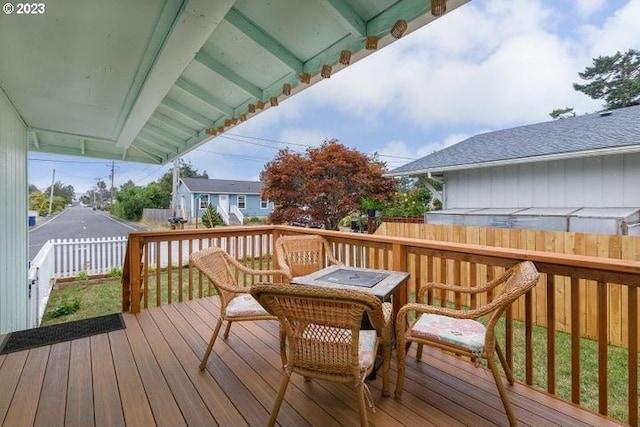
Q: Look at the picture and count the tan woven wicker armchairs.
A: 4